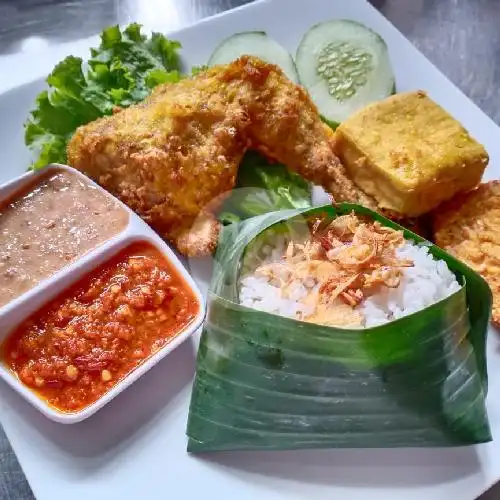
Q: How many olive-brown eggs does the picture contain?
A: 0